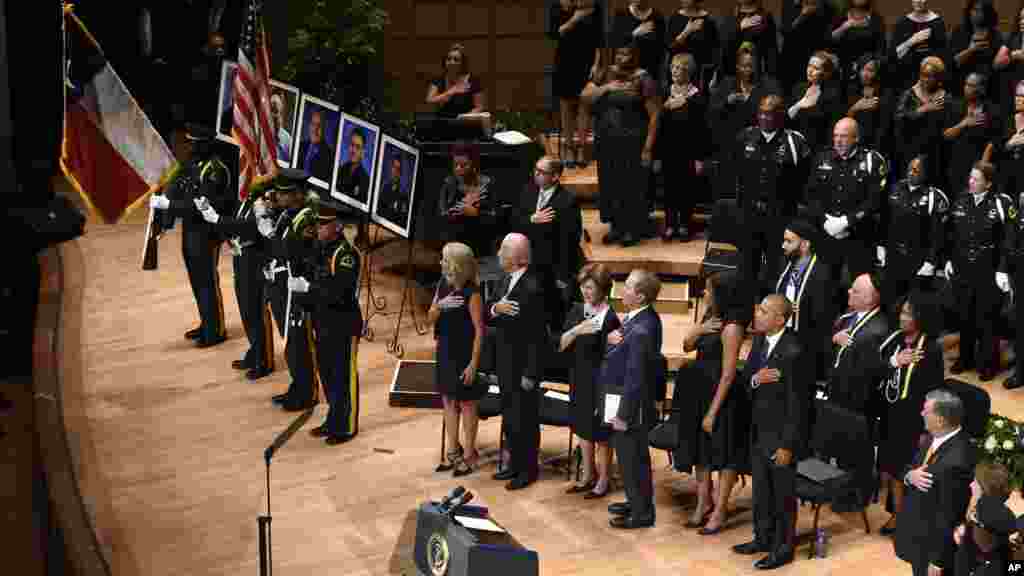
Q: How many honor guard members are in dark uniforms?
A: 4